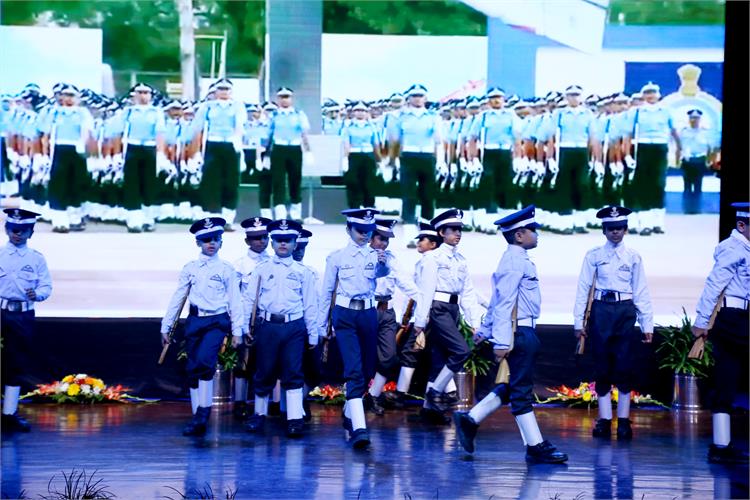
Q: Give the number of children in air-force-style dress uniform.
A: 12